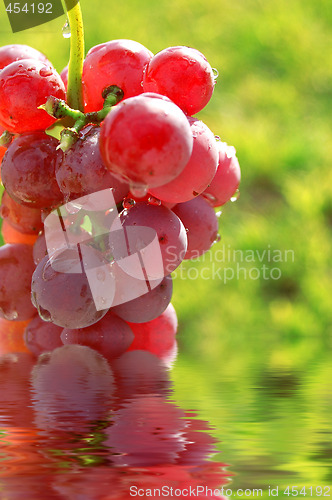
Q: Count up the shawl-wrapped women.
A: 0